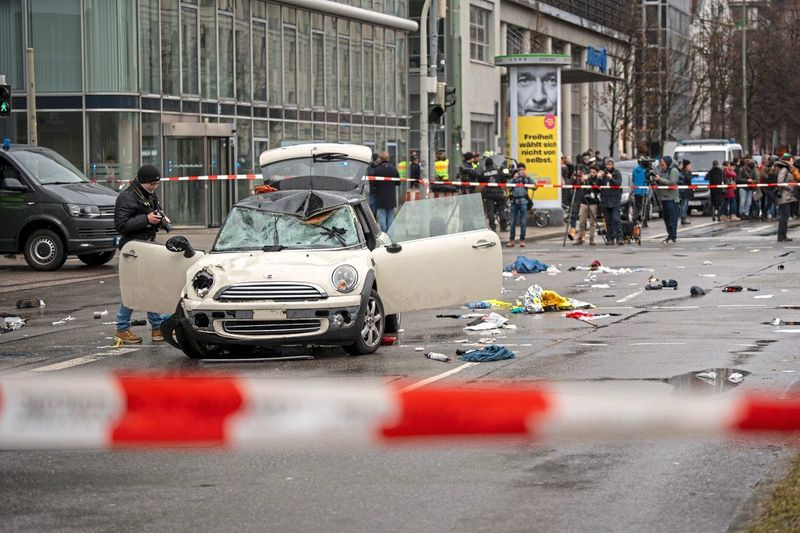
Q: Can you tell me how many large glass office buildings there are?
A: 1